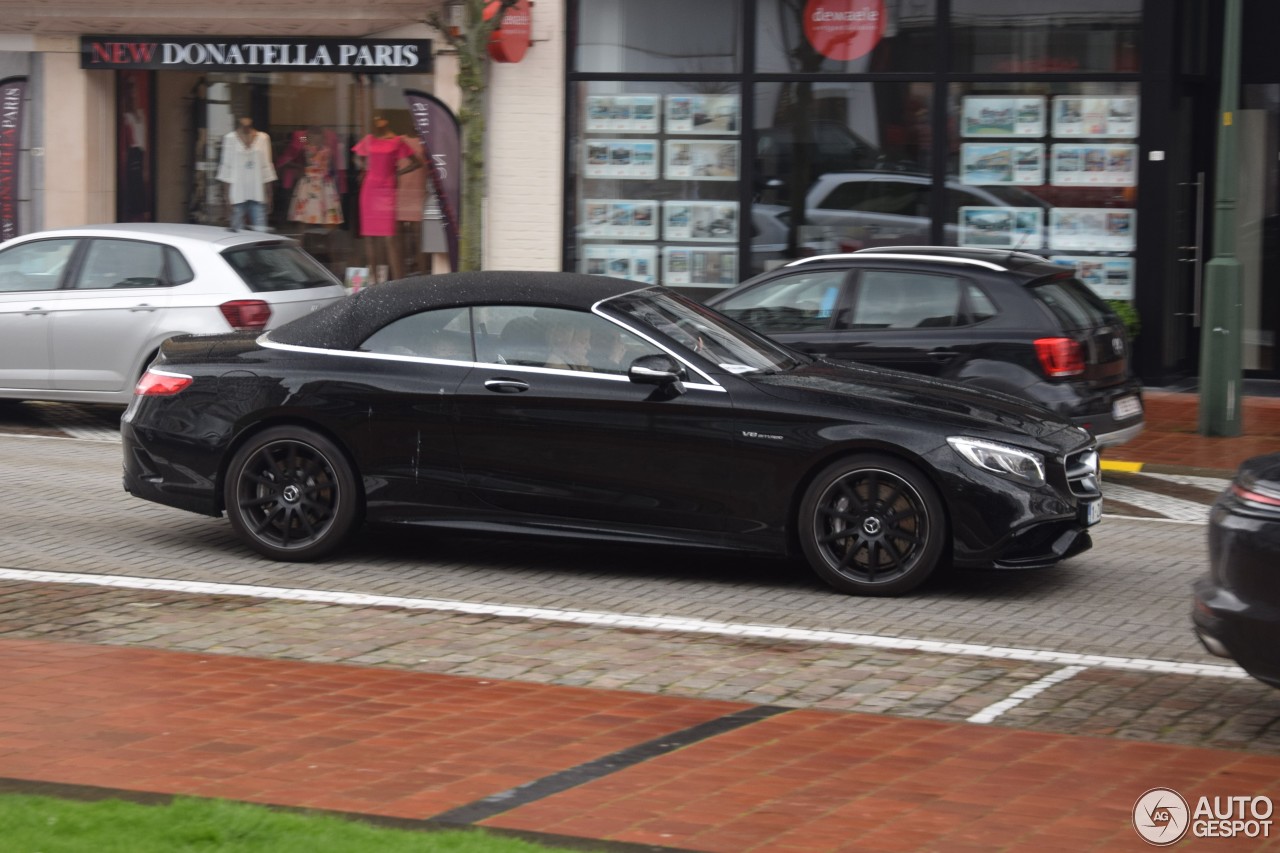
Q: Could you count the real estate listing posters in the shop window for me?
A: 15